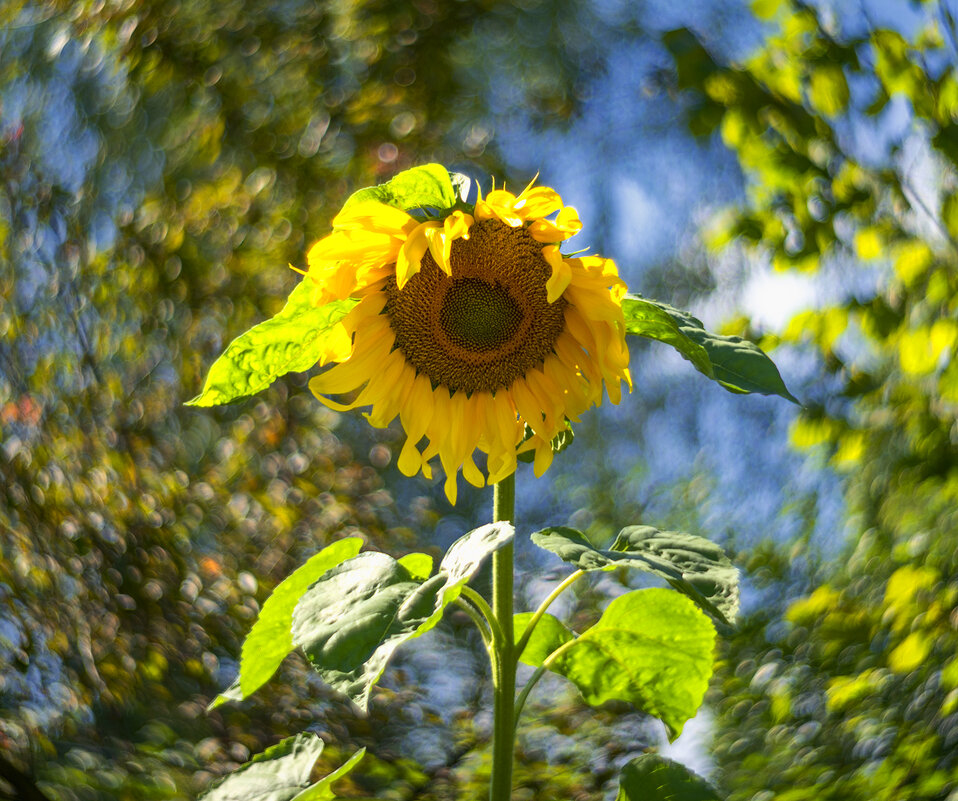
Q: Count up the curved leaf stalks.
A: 4